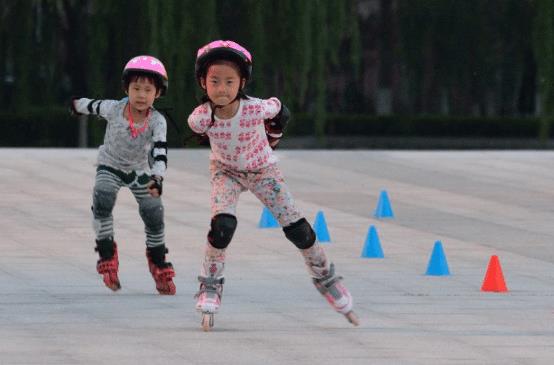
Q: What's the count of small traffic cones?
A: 6